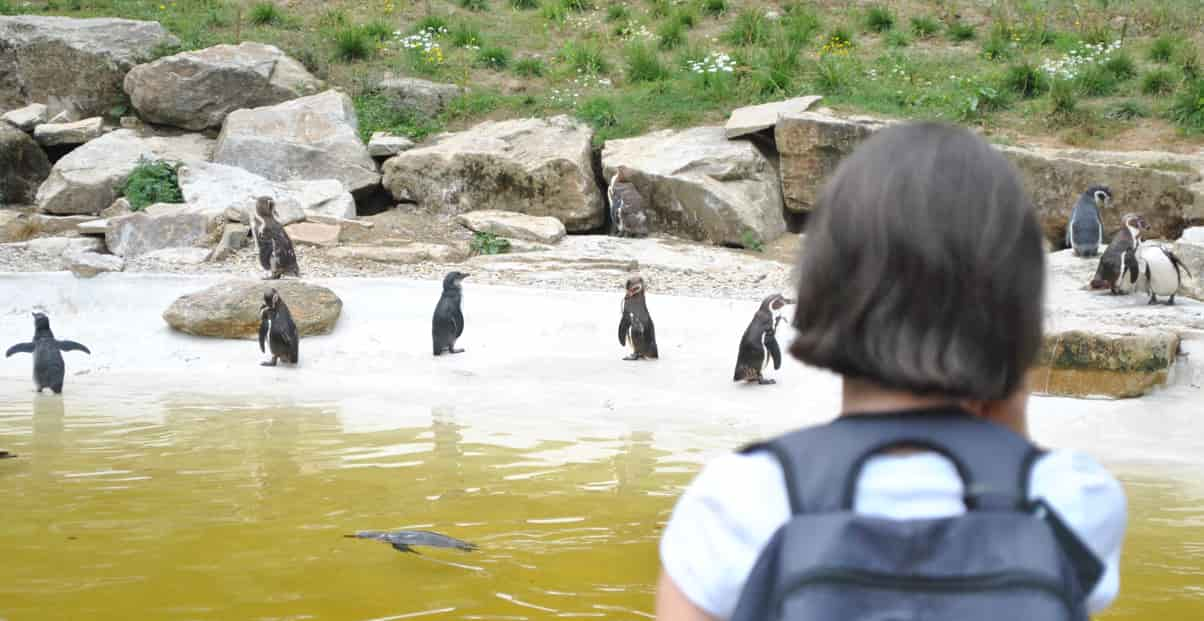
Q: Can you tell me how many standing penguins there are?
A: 10